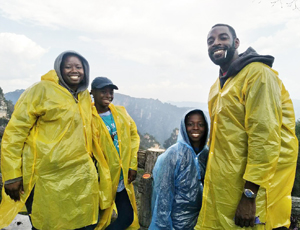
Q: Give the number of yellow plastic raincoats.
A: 3